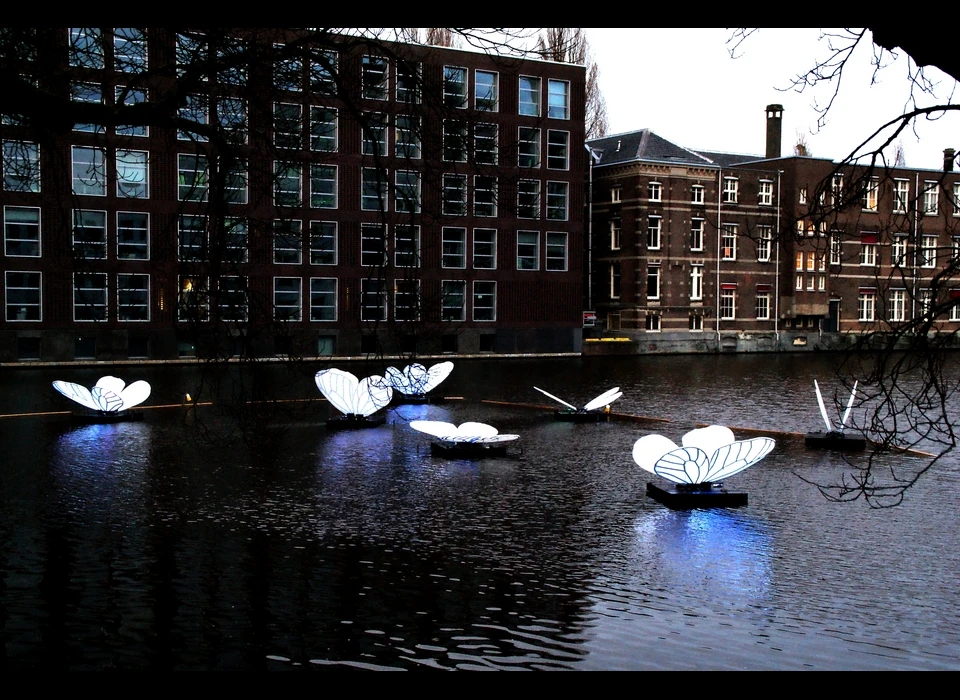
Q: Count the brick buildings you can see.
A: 2